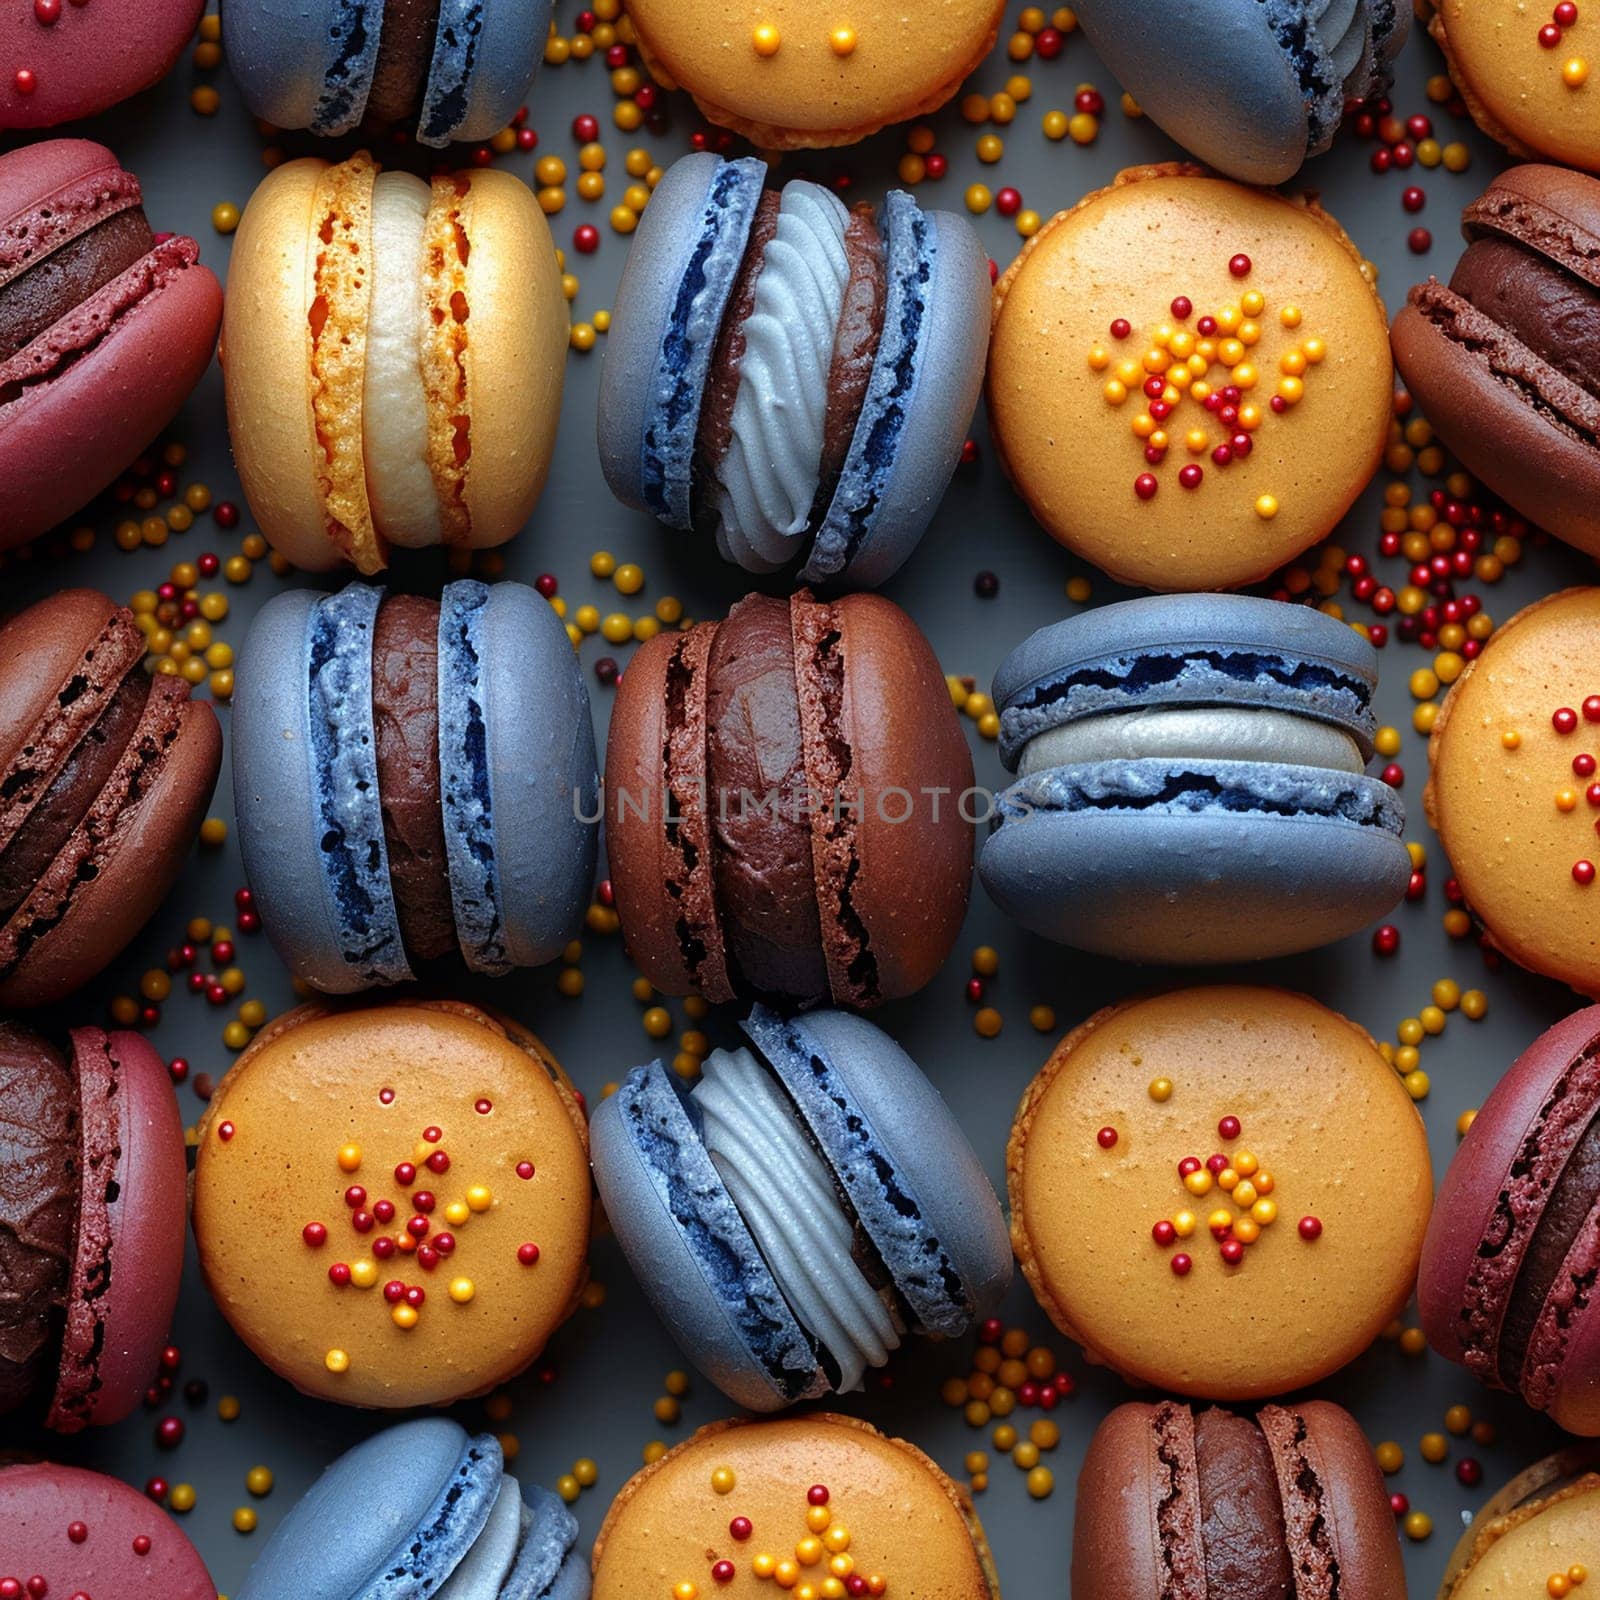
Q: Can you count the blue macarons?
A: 7